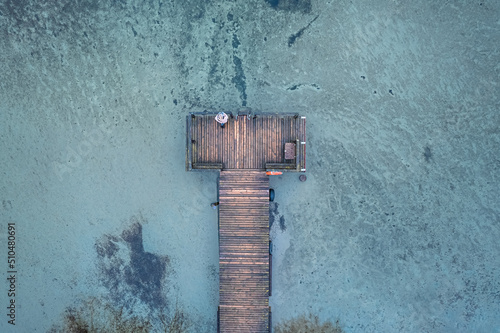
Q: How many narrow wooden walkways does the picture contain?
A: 1